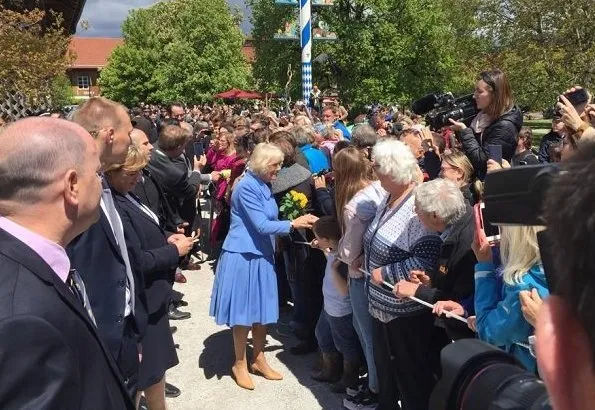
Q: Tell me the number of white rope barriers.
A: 1